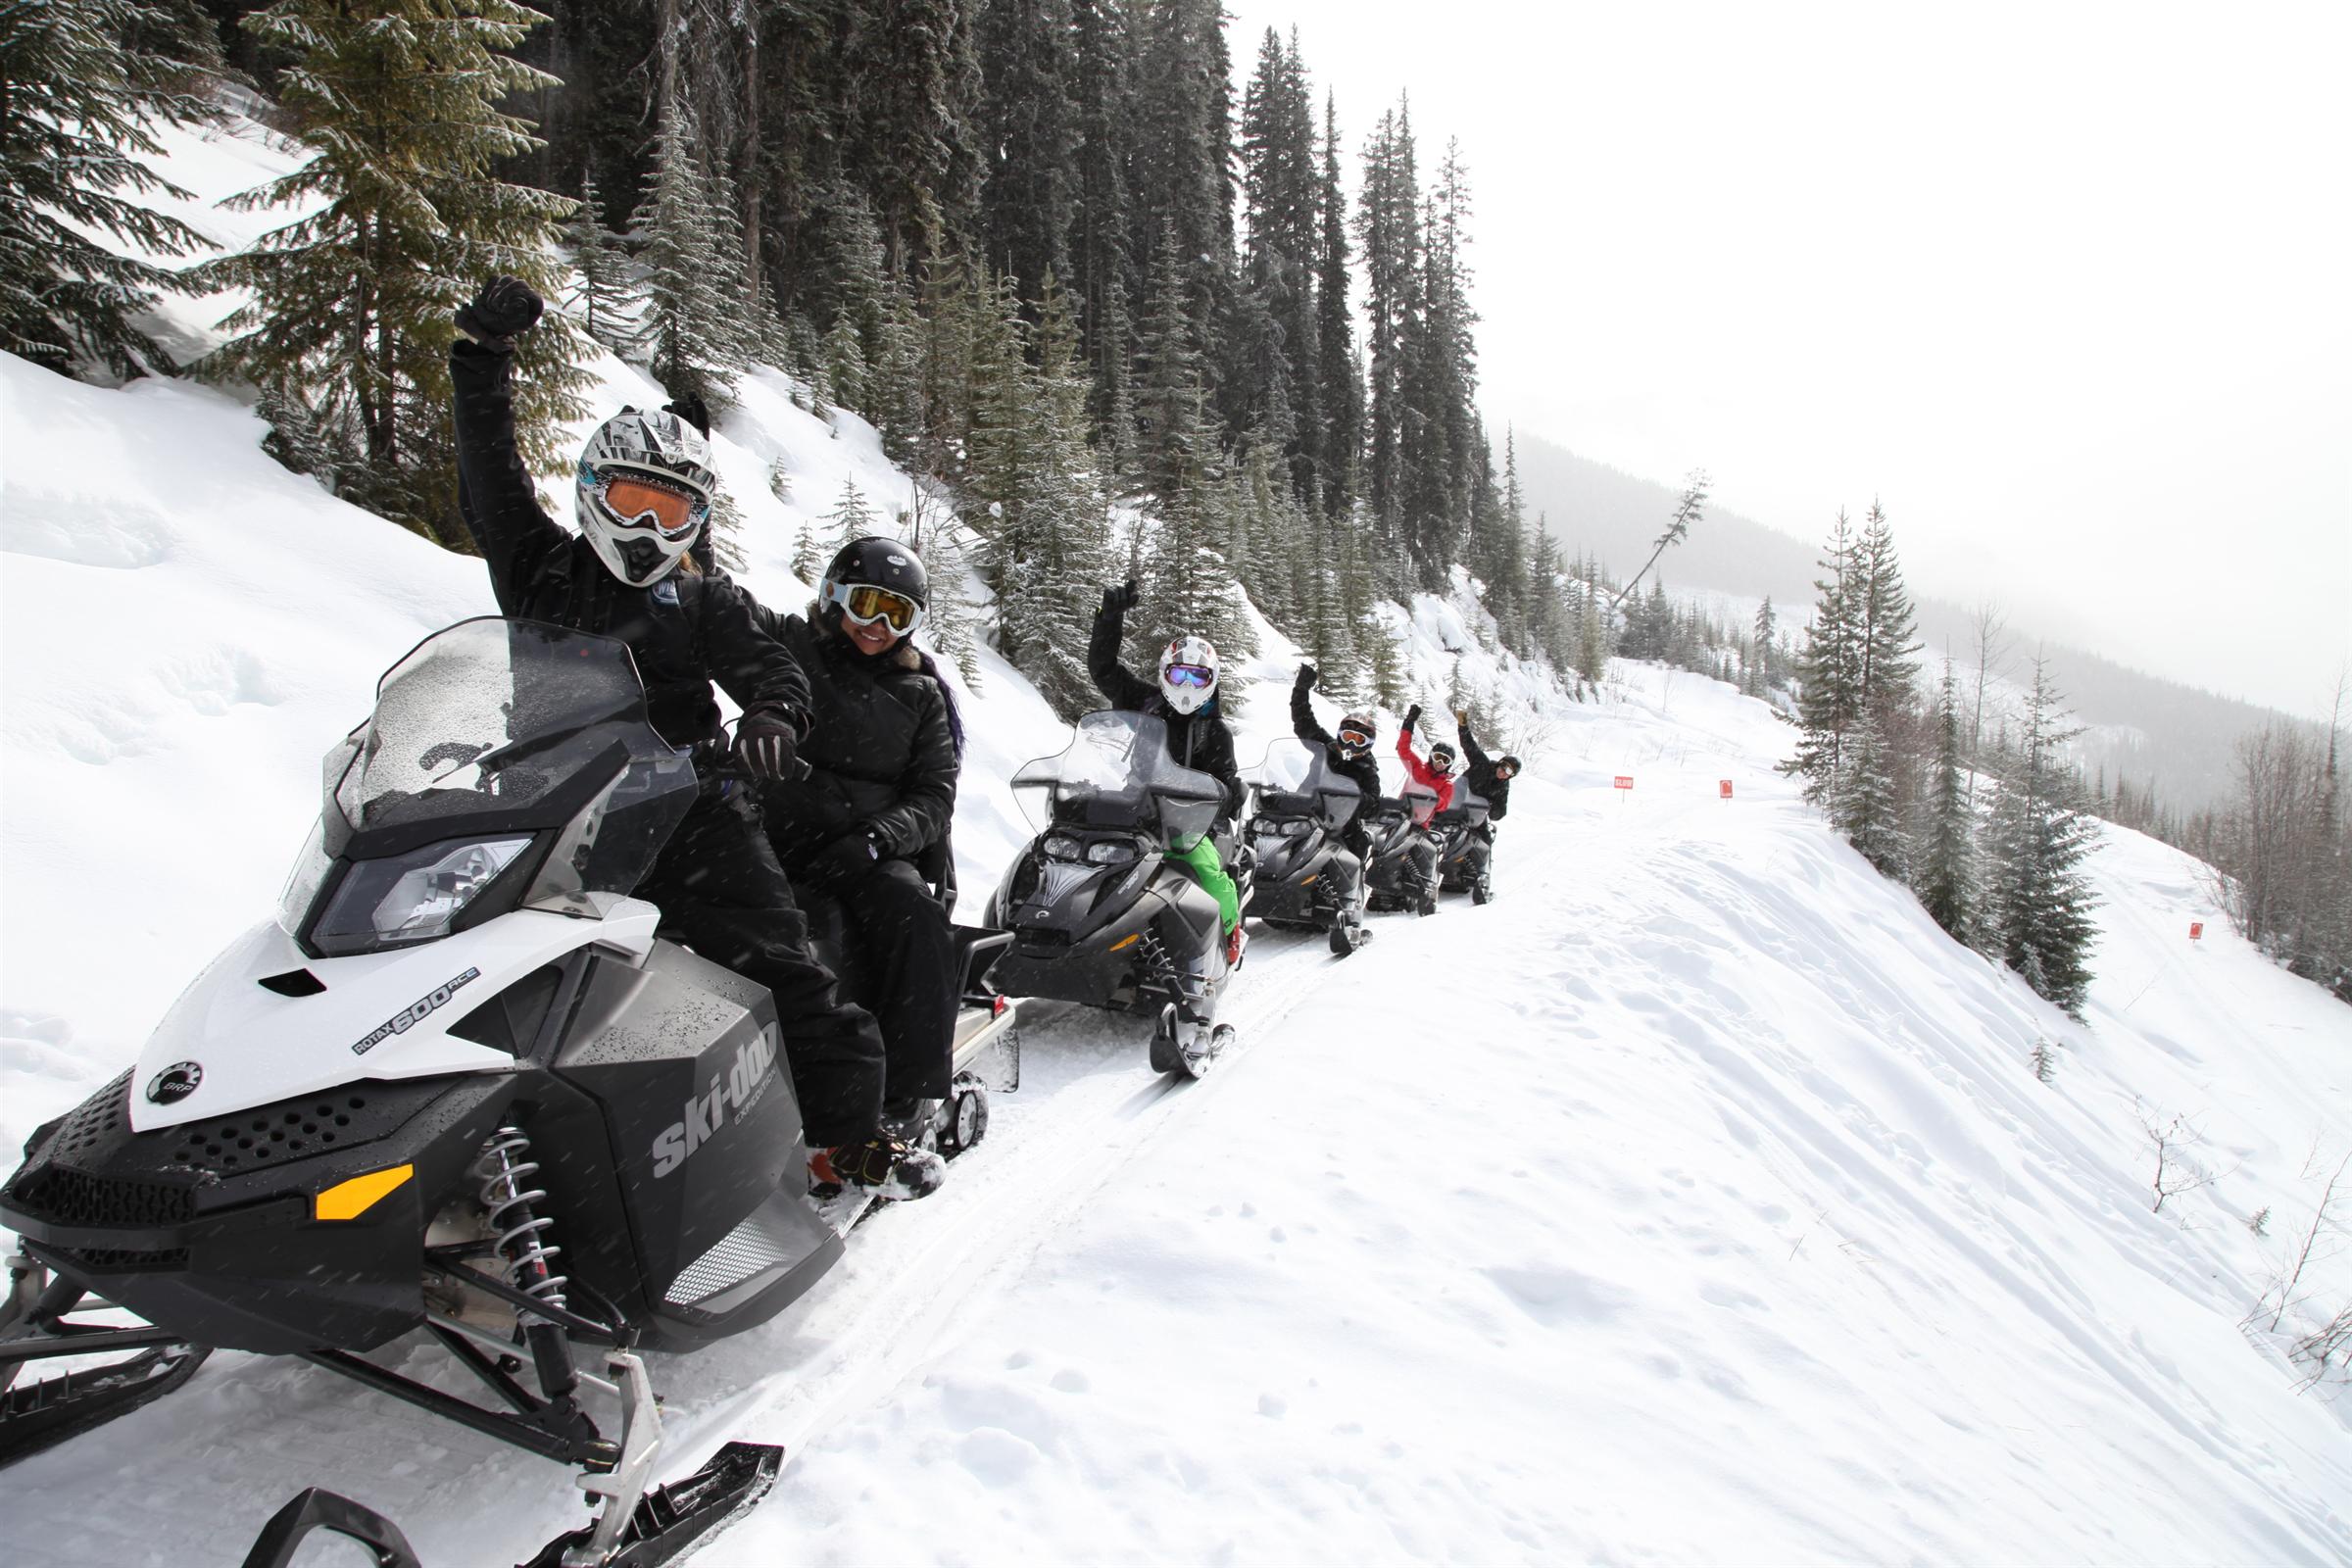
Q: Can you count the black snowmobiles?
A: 4